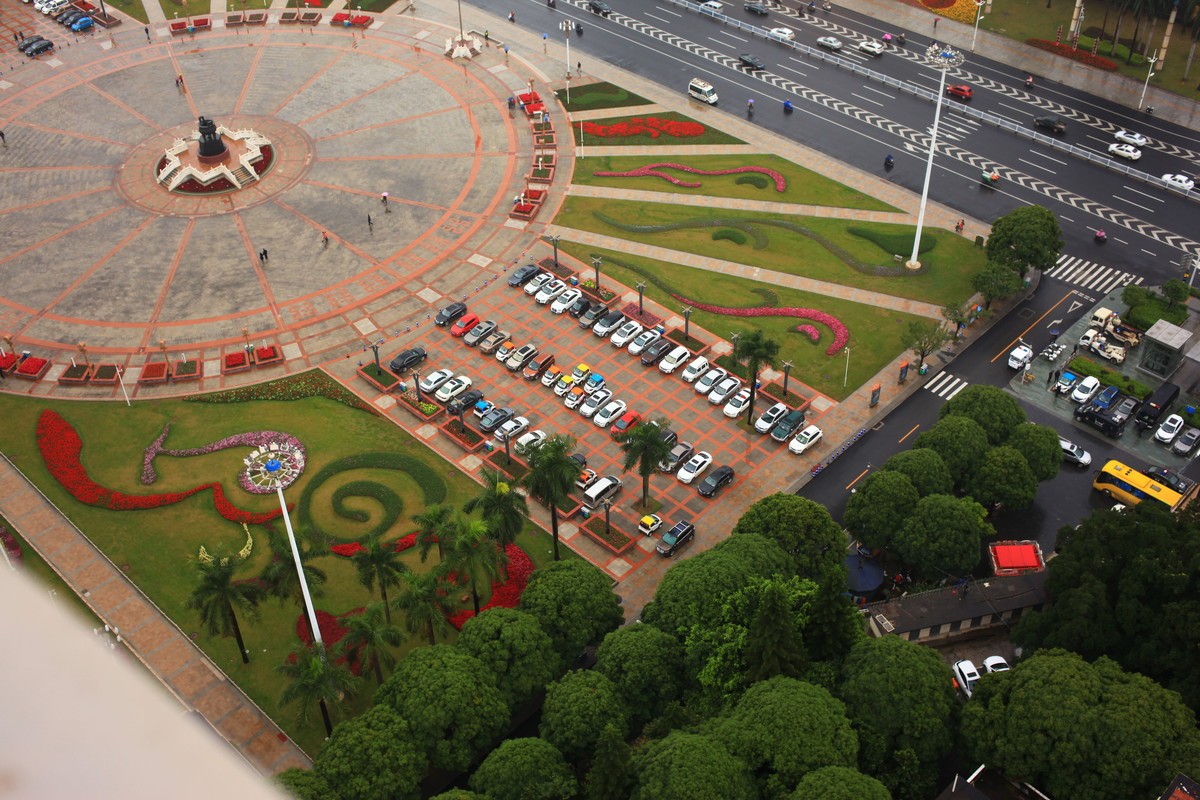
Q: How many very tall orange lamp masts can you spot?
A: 0